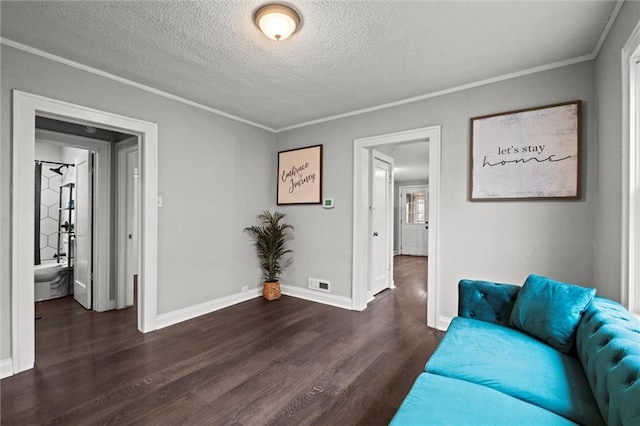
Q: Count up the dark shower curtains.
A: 1